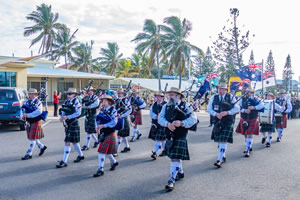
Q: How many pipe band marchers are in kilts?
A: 12